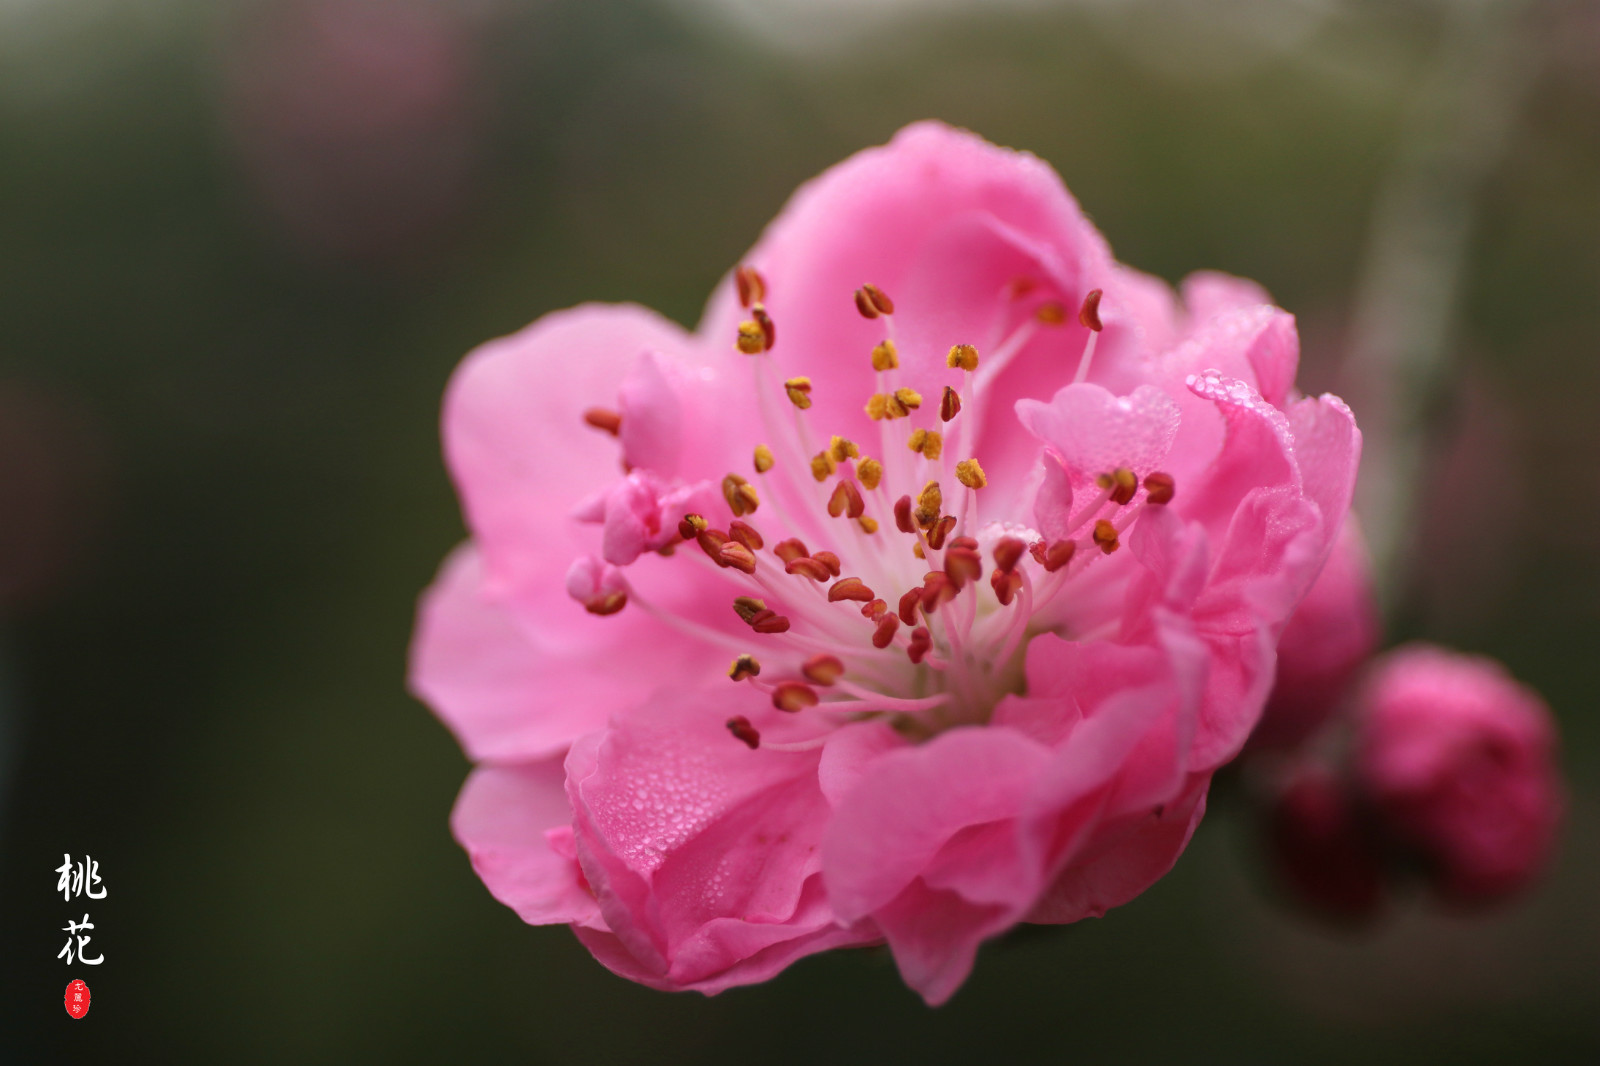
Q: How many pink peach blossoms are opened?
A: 1